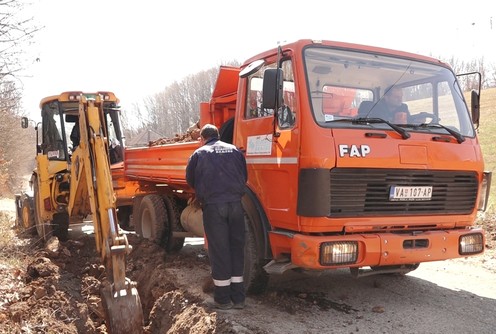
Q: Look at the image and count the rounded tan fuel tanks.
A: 1